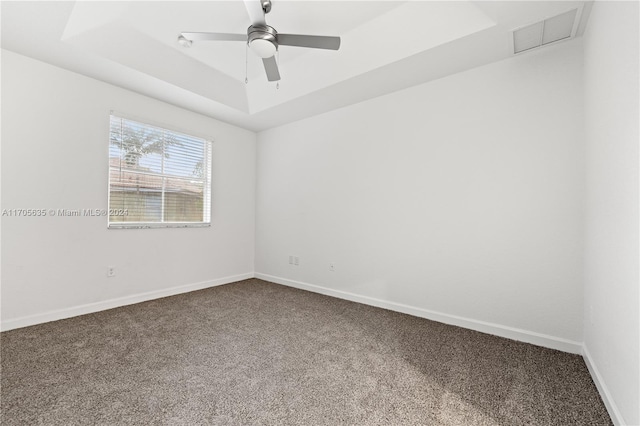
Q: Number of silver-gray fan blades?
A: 4